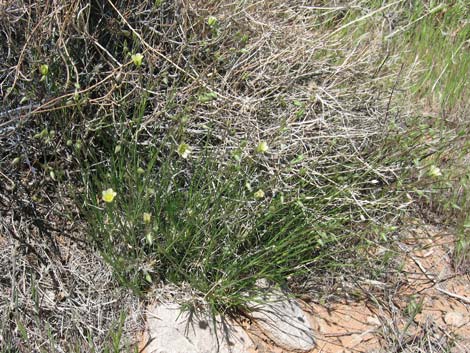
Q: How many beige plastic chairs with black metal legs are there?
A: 0